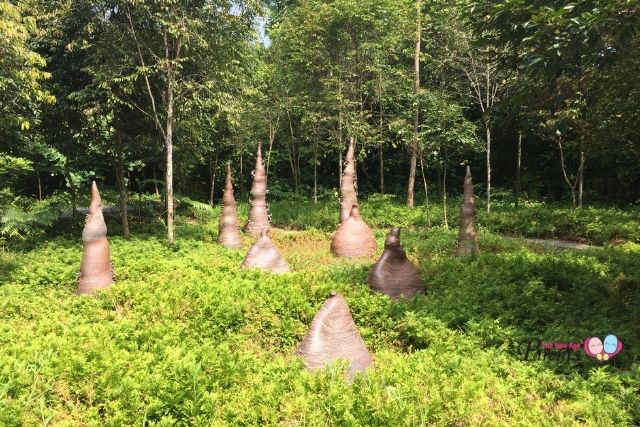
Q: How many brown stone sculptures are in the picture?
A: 9